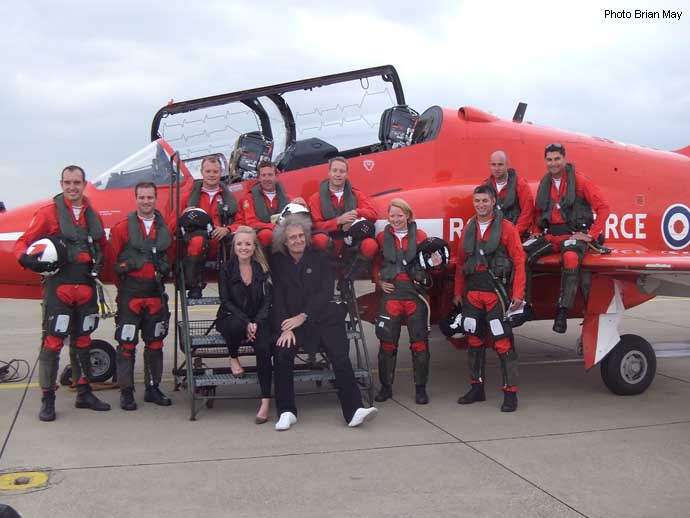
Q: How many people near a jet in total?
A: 11